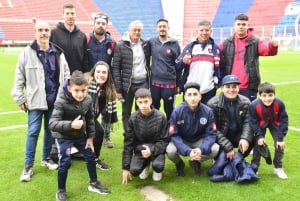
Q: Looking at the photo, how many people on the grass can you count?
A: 13